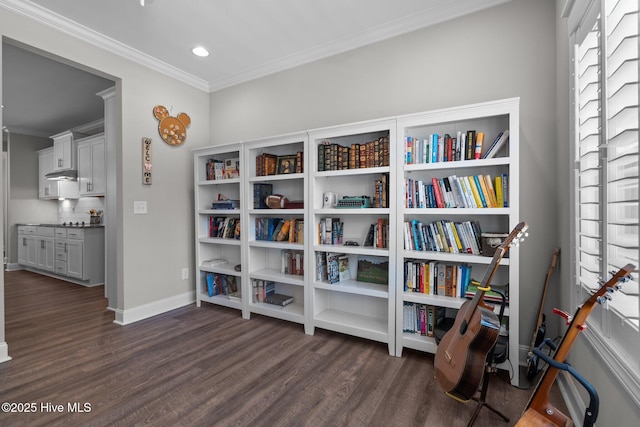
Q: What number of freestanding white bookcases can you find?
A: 4